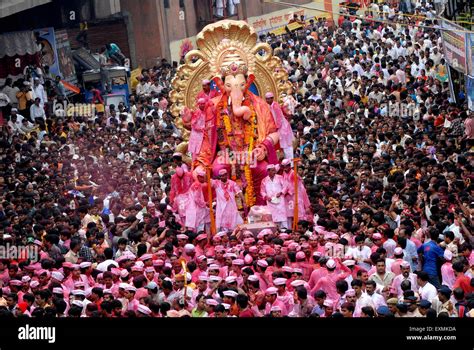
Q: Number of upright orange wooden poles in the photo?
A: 2